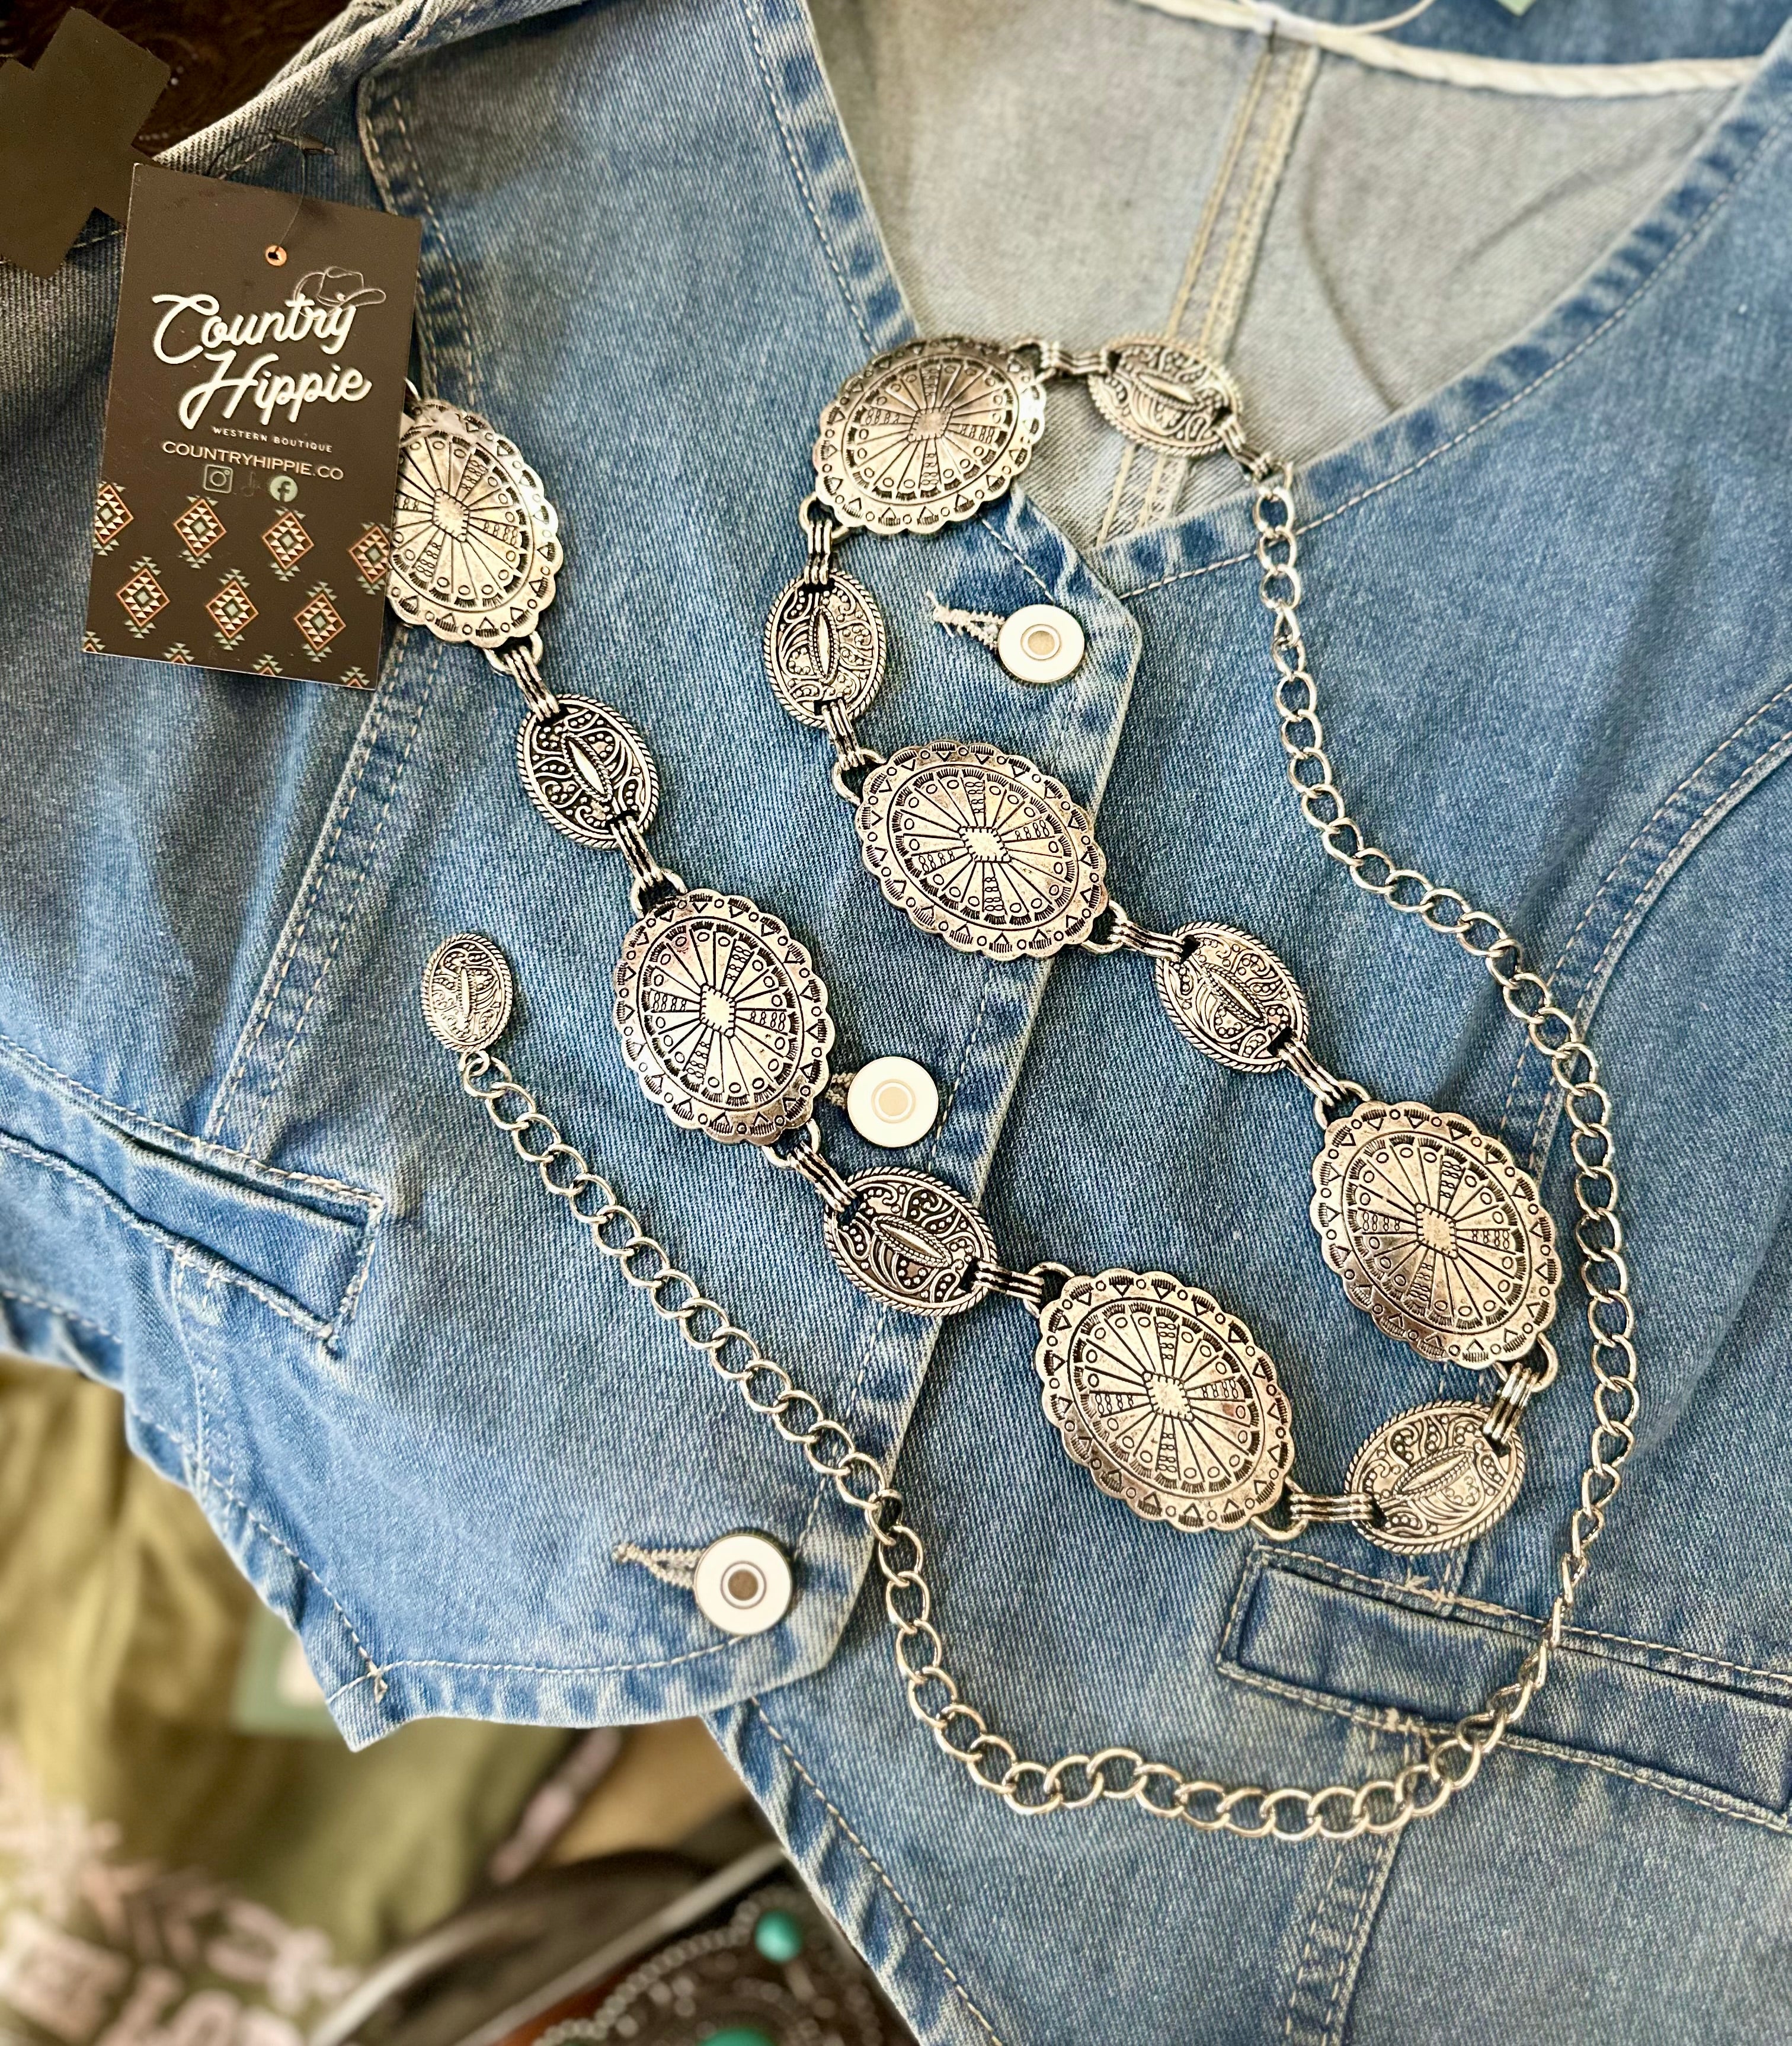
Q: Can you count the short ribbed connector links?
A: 12